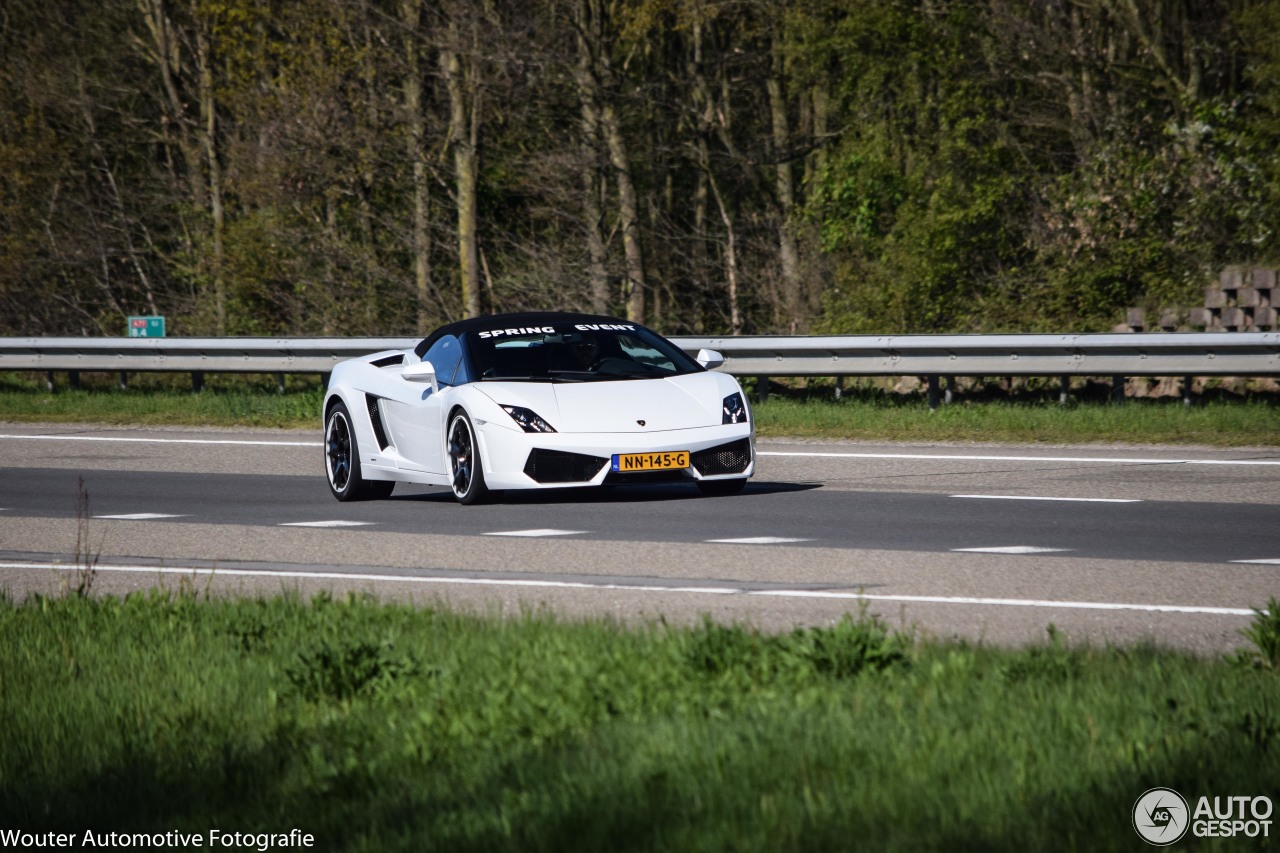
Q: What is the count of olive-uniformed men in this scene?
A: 0